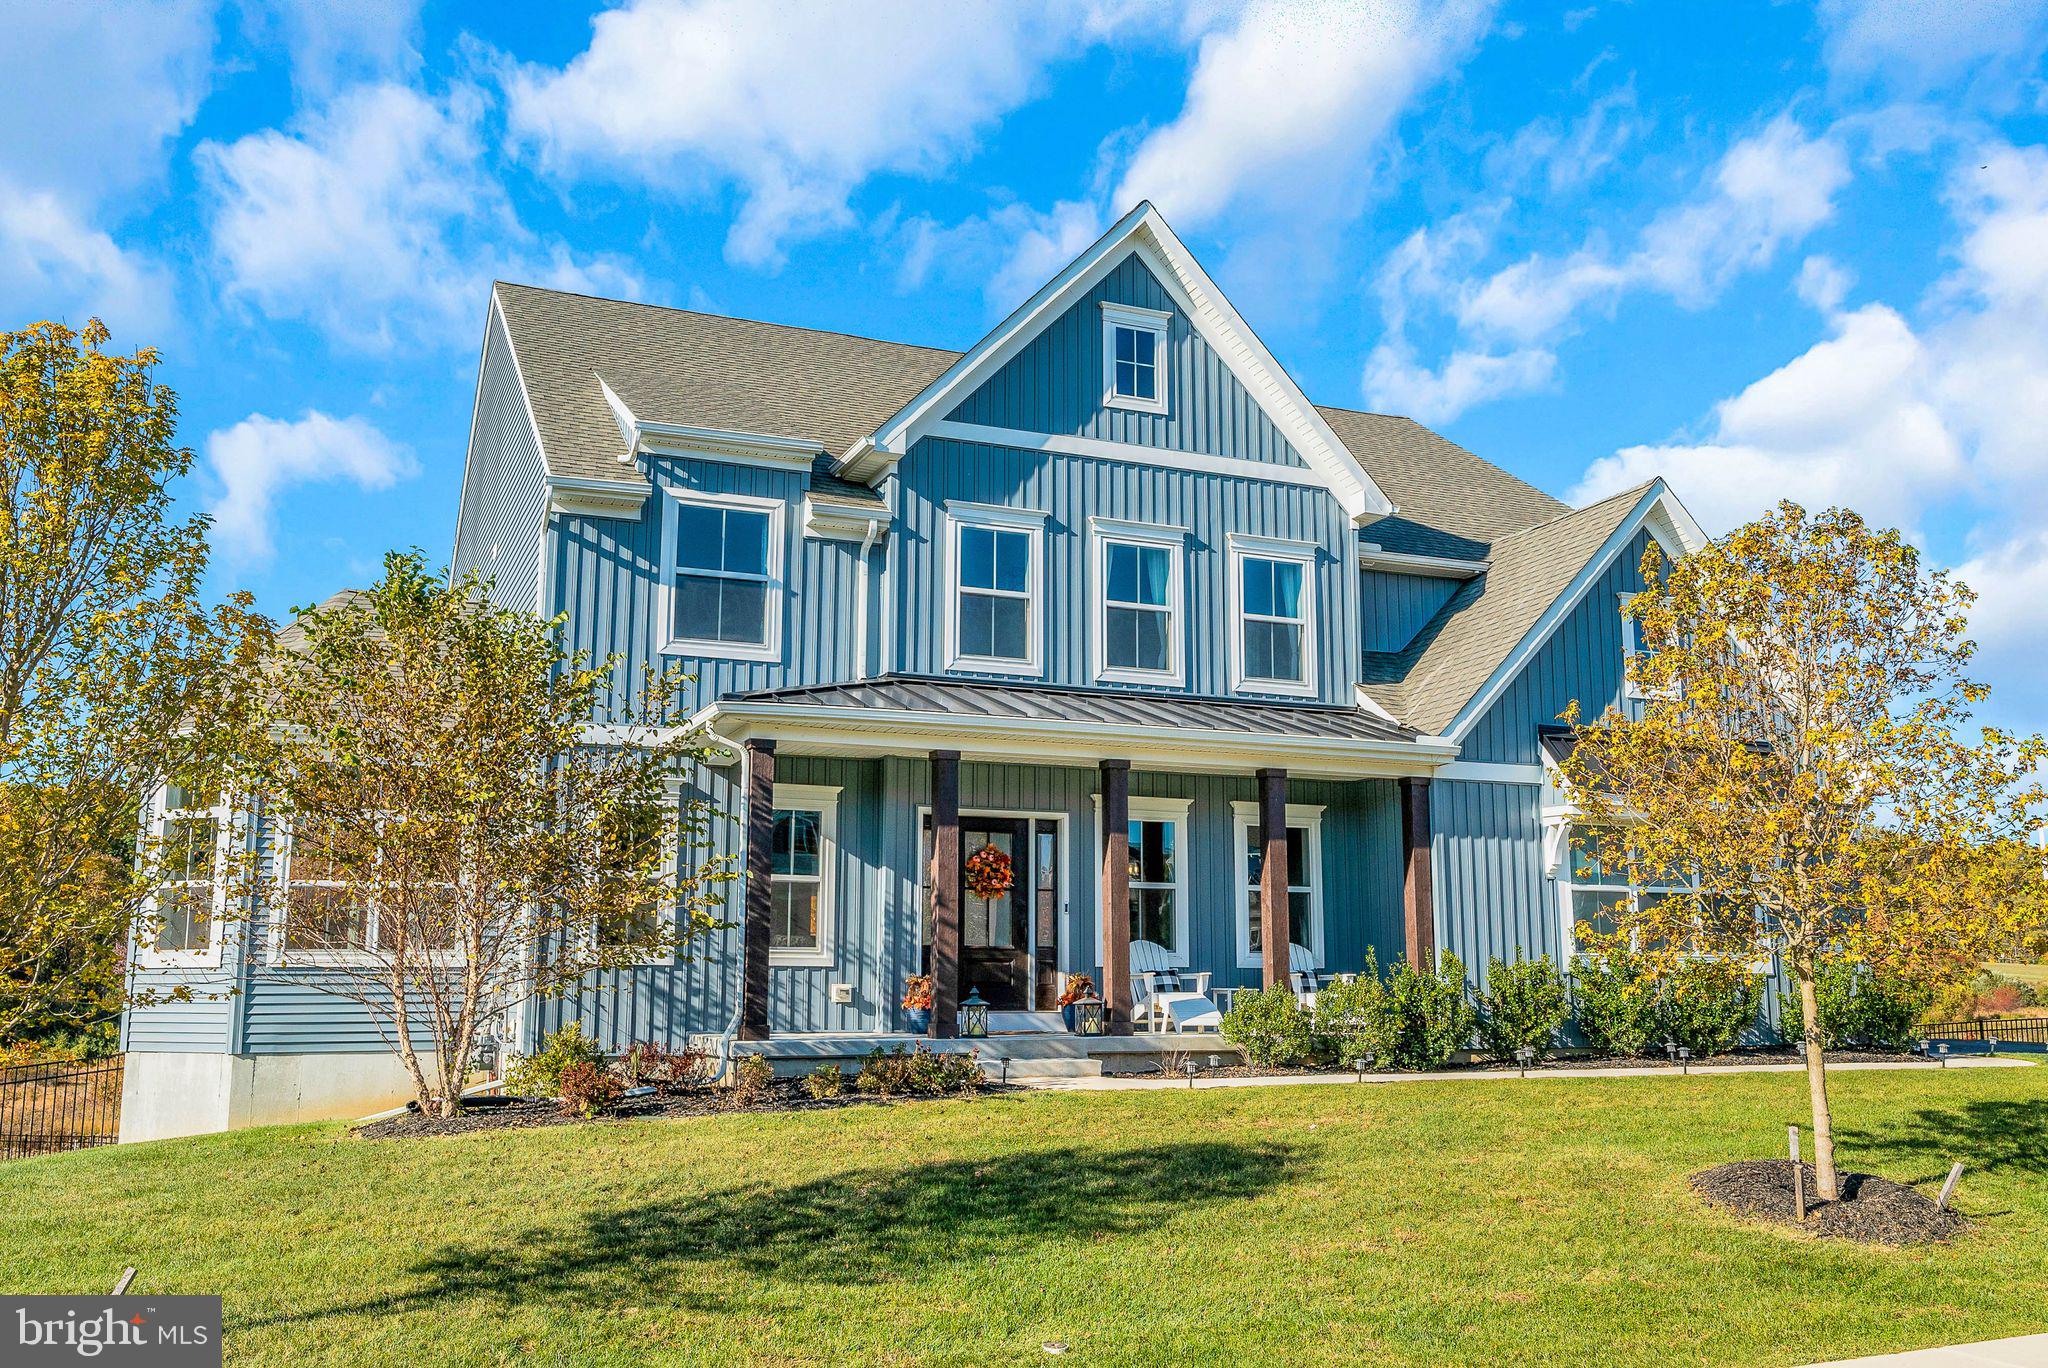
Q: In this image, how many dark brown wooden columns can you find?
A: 5